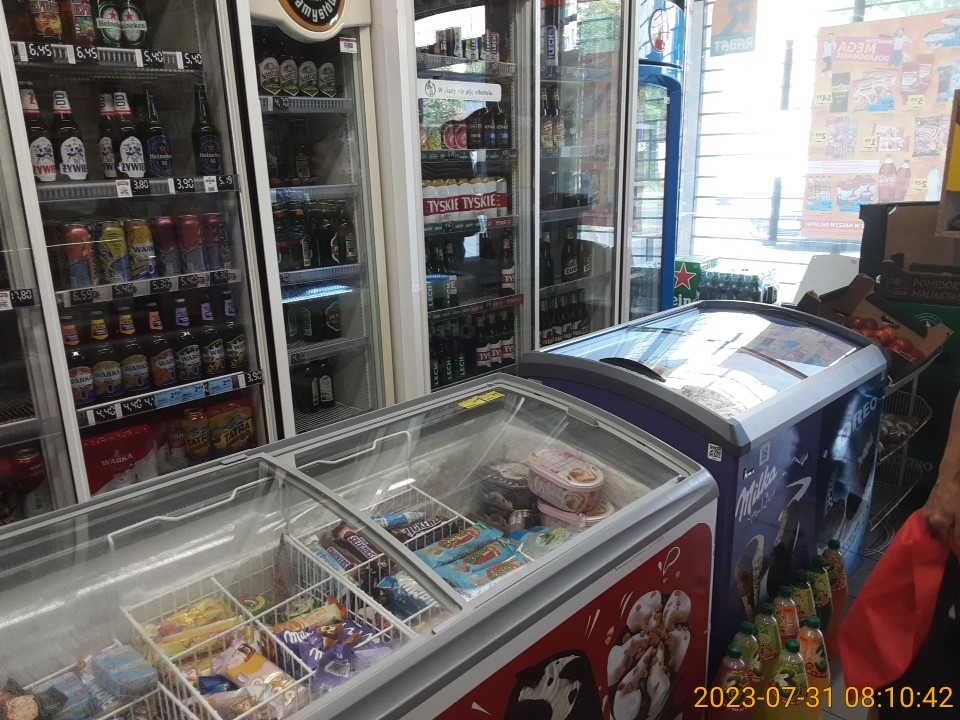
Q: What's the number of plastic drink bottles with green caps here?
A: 9